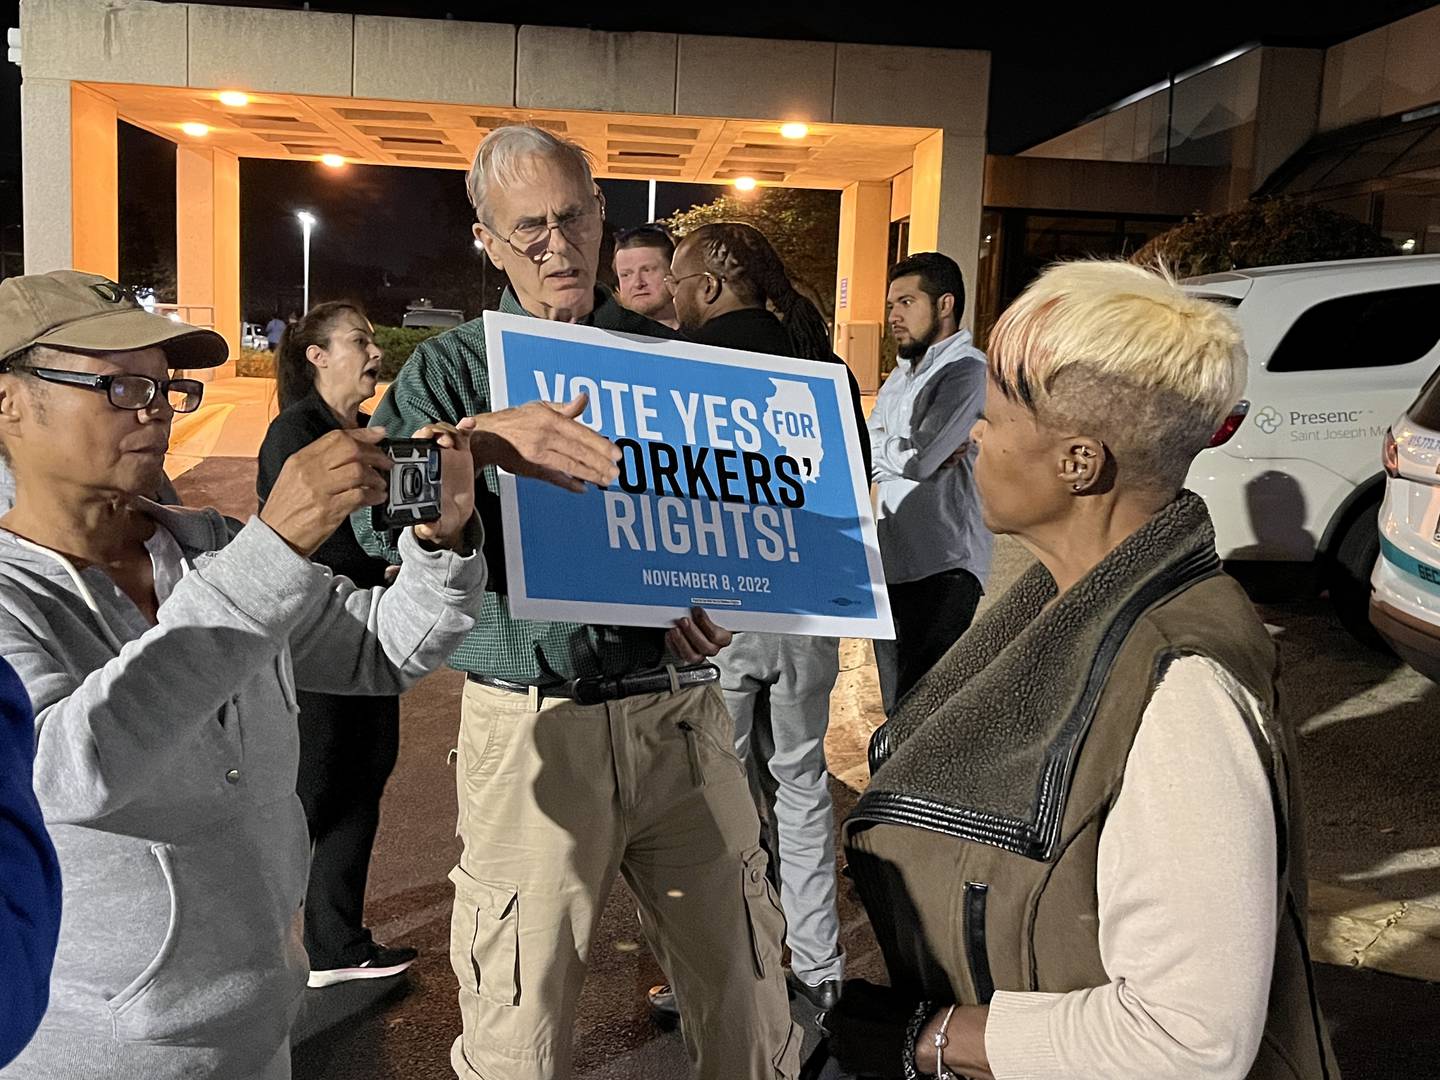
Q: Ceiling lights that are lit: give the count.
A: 5